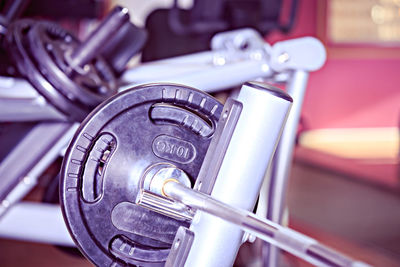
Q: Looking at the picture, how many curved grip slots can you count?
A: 3